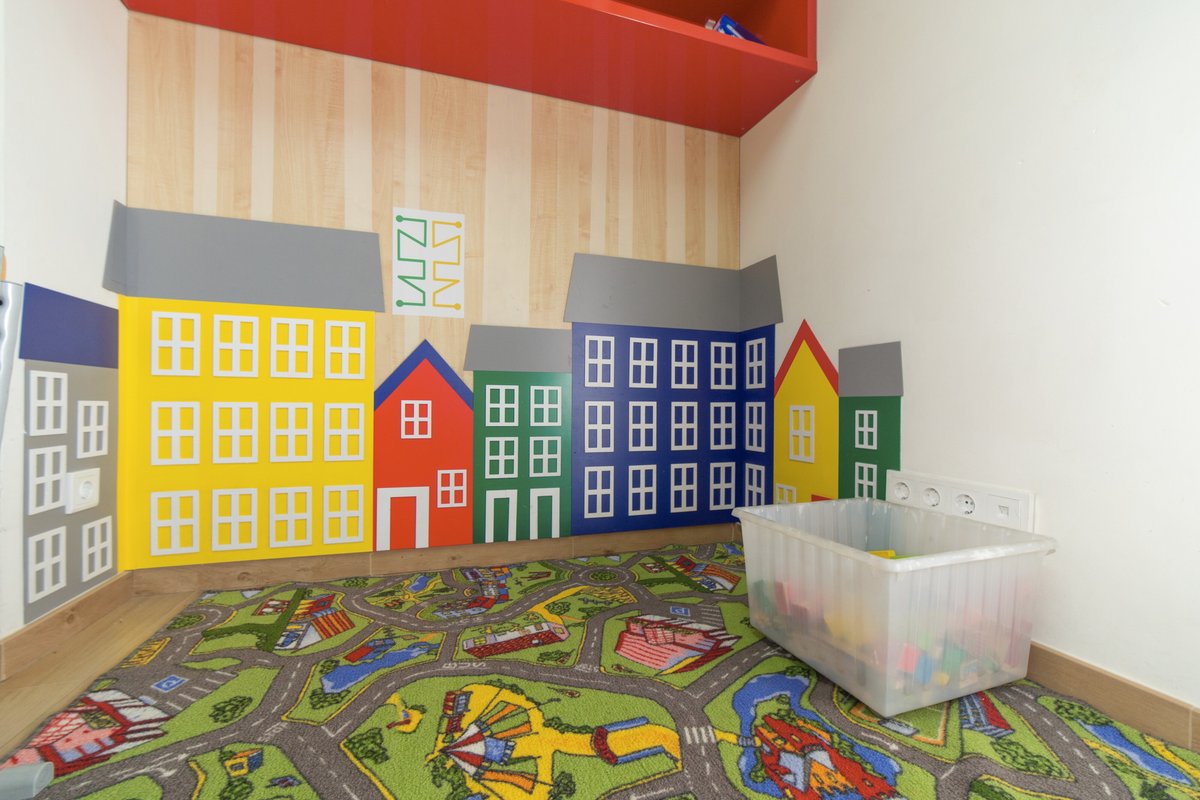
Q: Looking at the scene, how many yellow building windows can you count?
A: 14